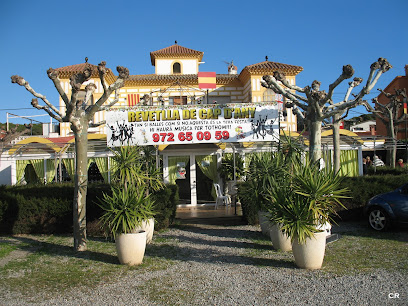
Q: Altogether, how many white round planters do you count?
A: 5